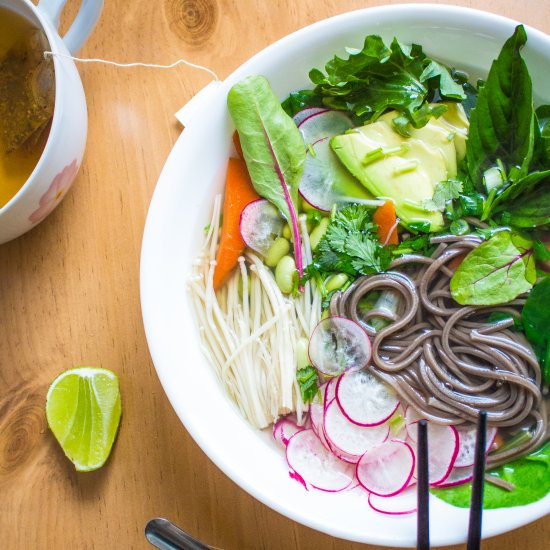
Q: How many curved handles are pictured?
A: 1